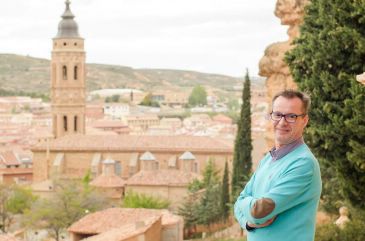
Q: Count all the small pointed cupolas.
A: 3